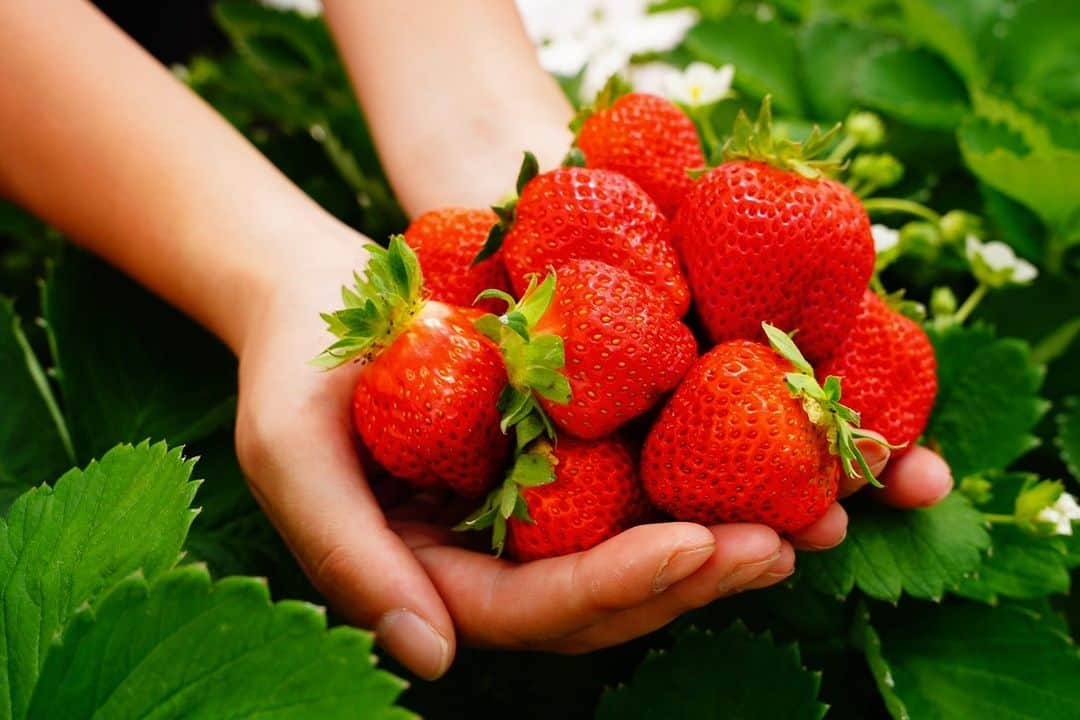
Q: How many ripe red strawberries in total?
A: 9